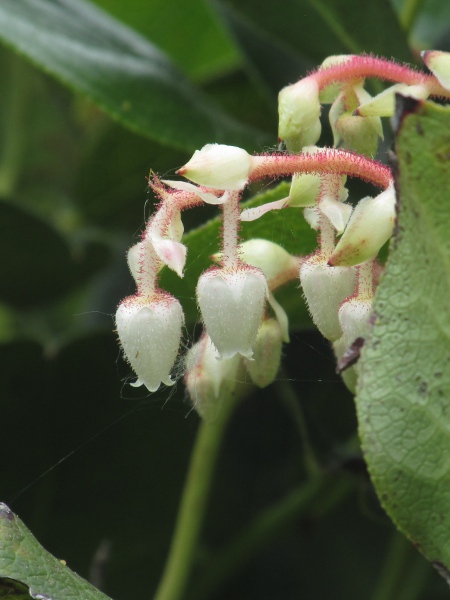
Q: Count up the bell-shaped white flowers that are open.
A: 2